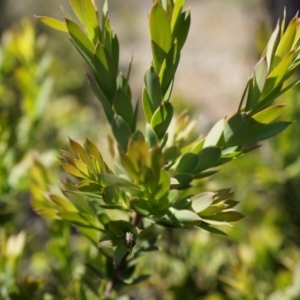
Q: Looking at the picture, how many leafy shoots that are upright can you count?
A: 3